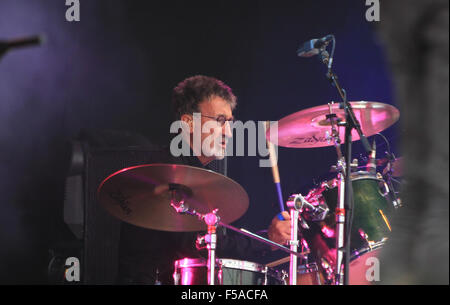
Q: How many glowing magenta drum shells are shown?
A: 1